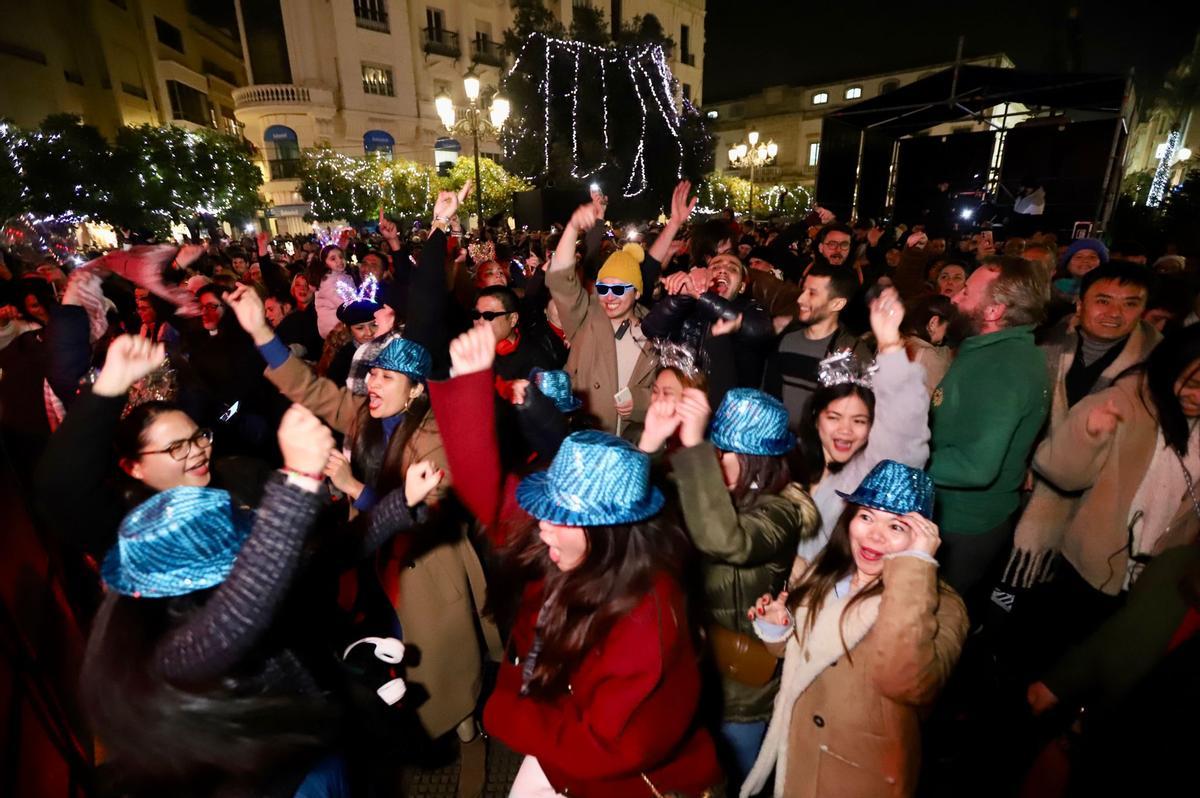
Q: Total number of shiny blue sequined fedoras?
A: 6